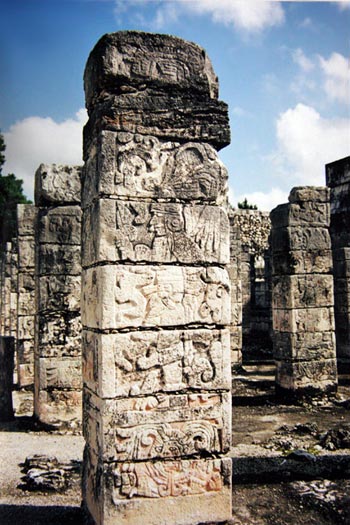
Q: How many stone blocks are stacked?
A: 8